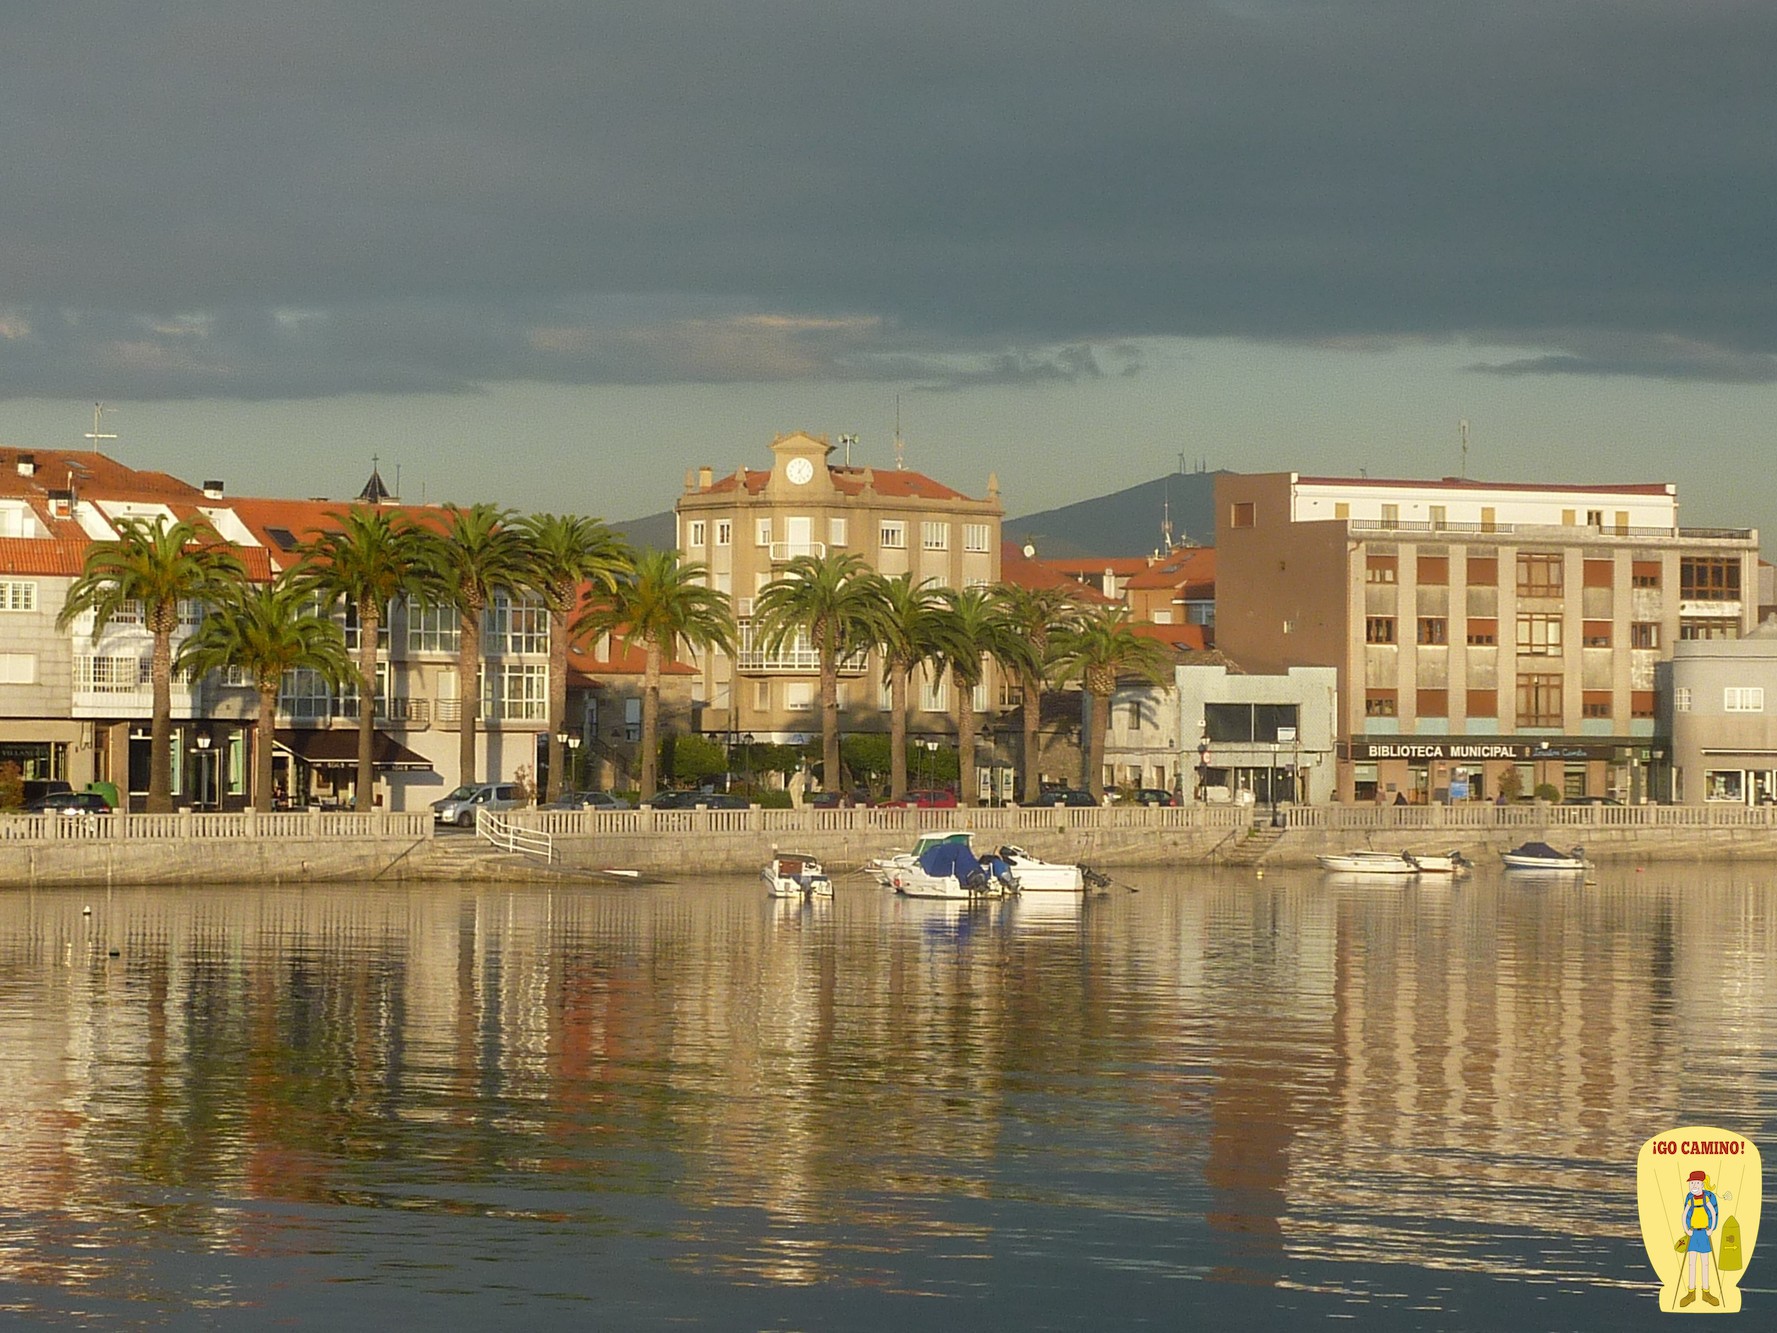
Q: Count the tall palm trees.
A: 11